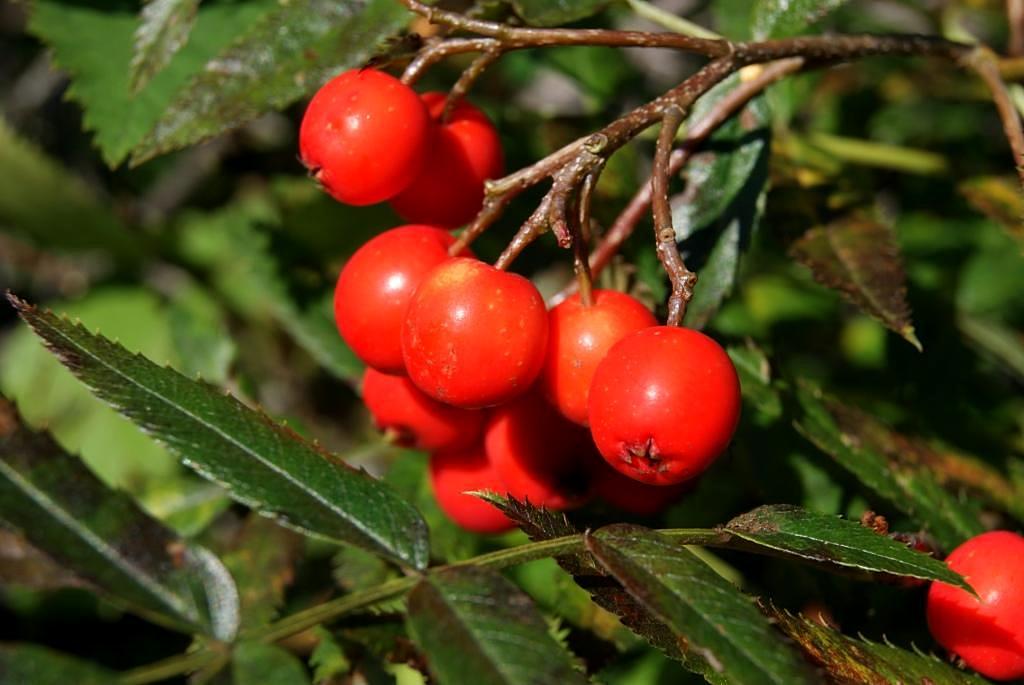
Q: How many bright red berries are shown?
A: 11